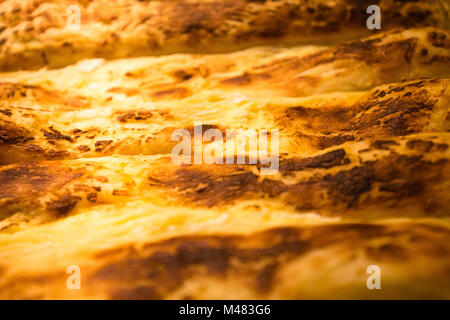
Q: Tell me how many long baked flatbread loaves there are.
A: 5